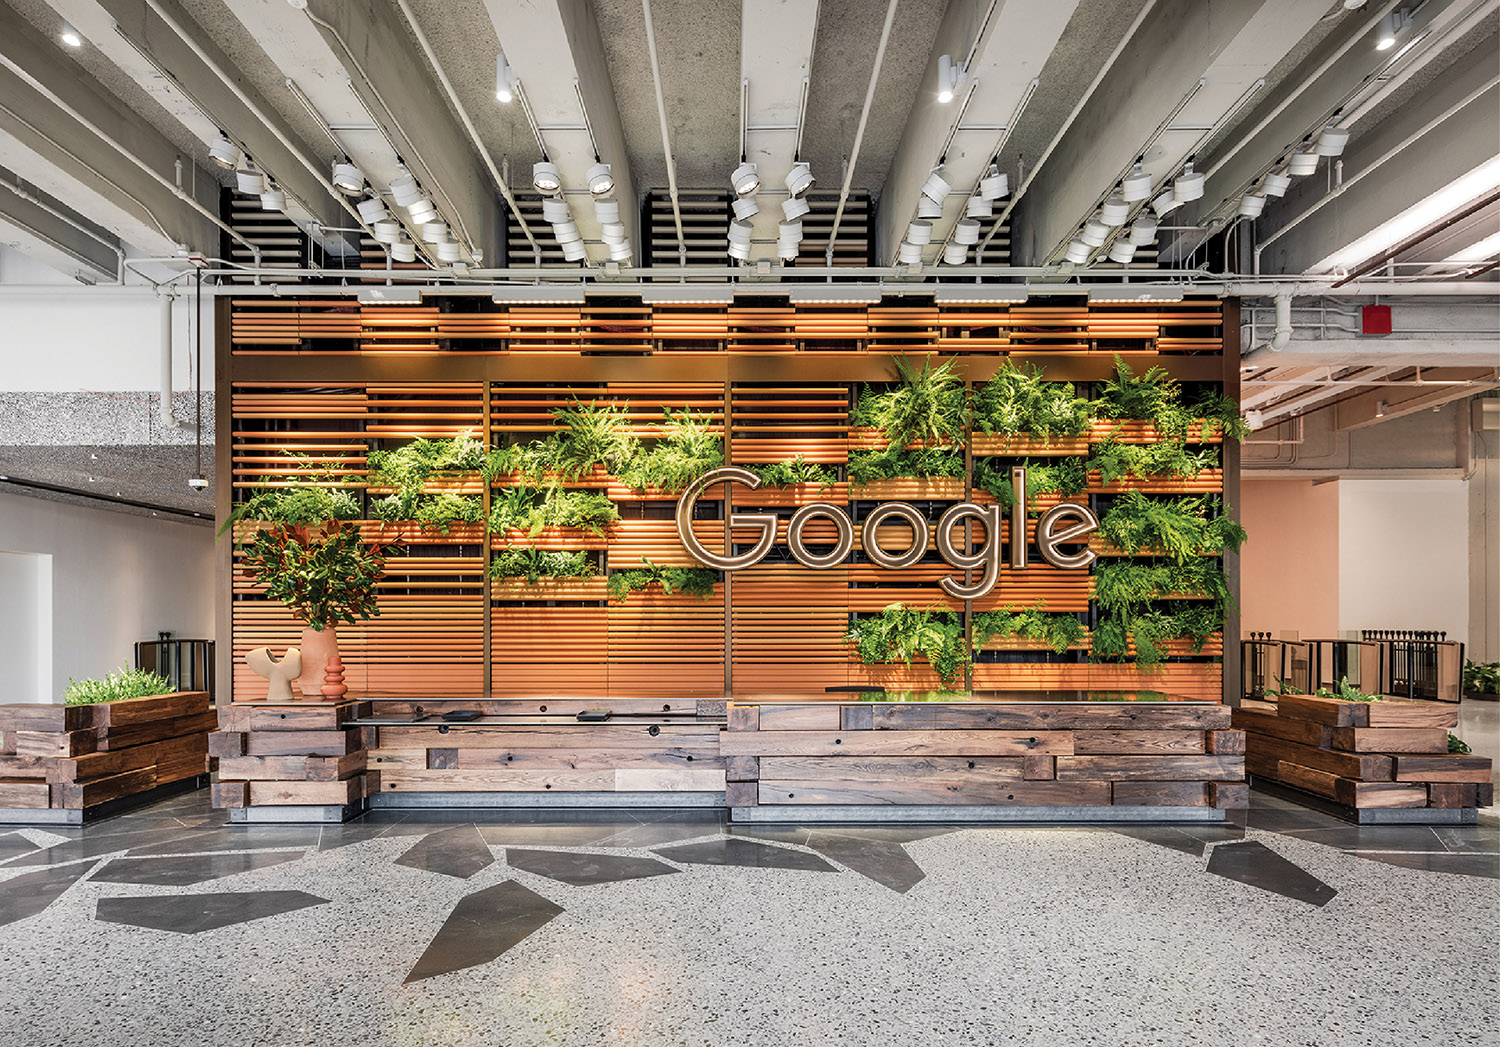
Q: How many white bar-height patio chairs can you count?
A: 0